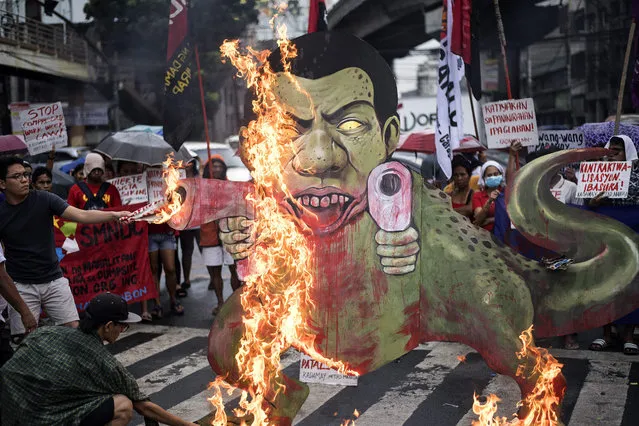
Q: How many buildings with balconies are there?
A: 1